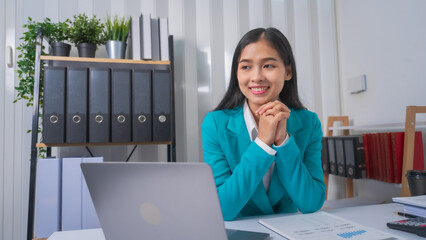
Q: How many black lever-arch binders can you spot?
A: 10